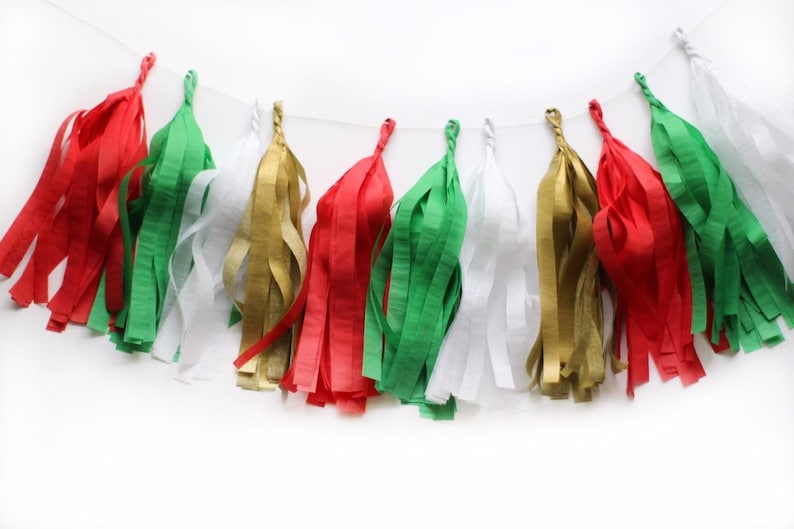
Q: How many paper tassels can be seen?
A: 11